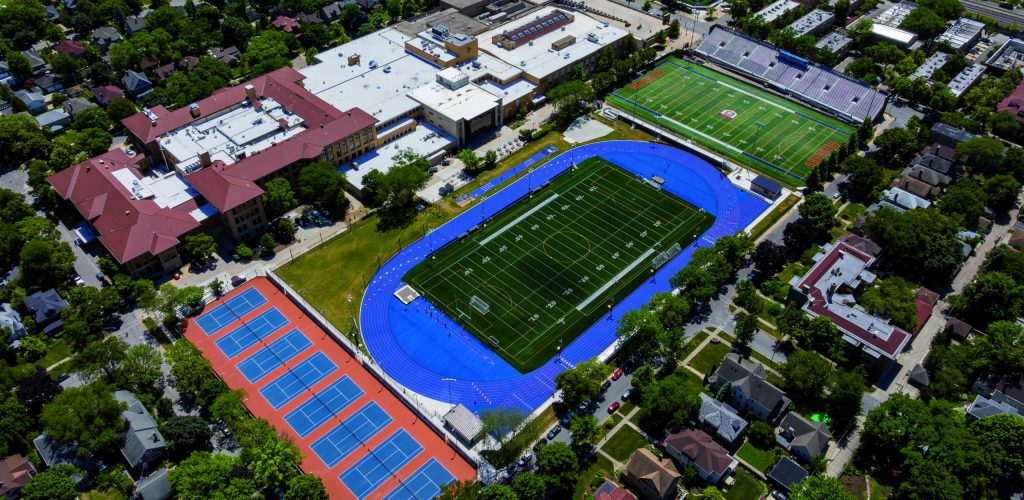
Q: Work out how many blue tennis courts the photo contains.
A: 8